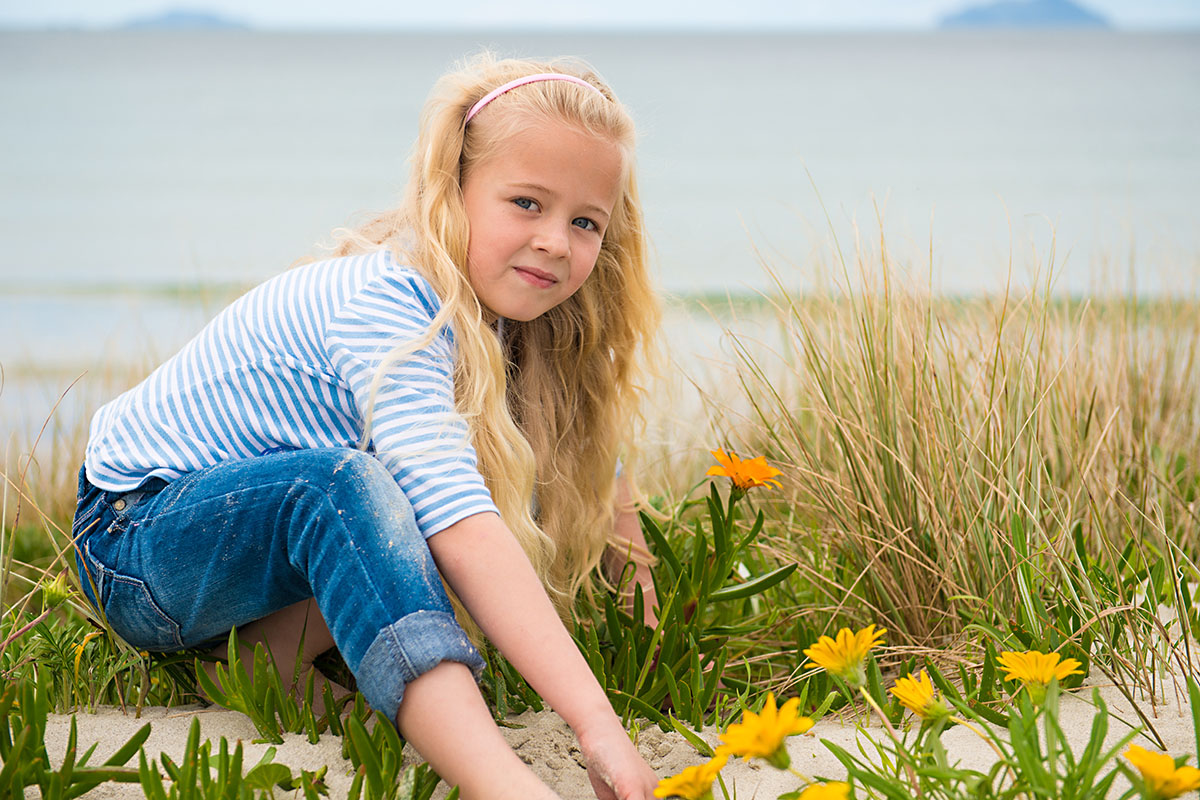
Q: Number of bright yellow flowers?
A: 7